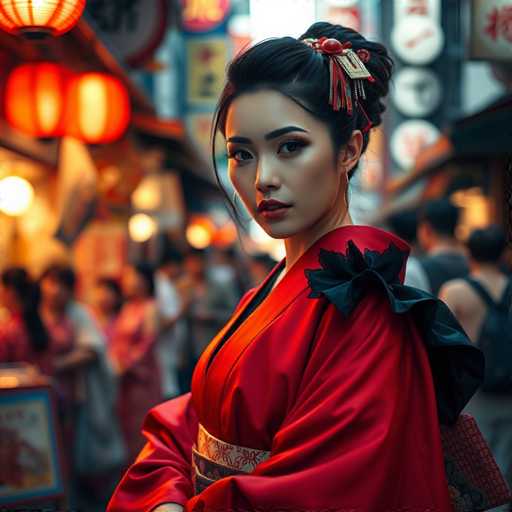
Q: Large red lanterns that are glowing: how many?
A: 3